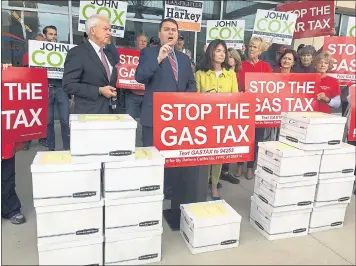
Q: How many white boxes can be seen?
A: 15